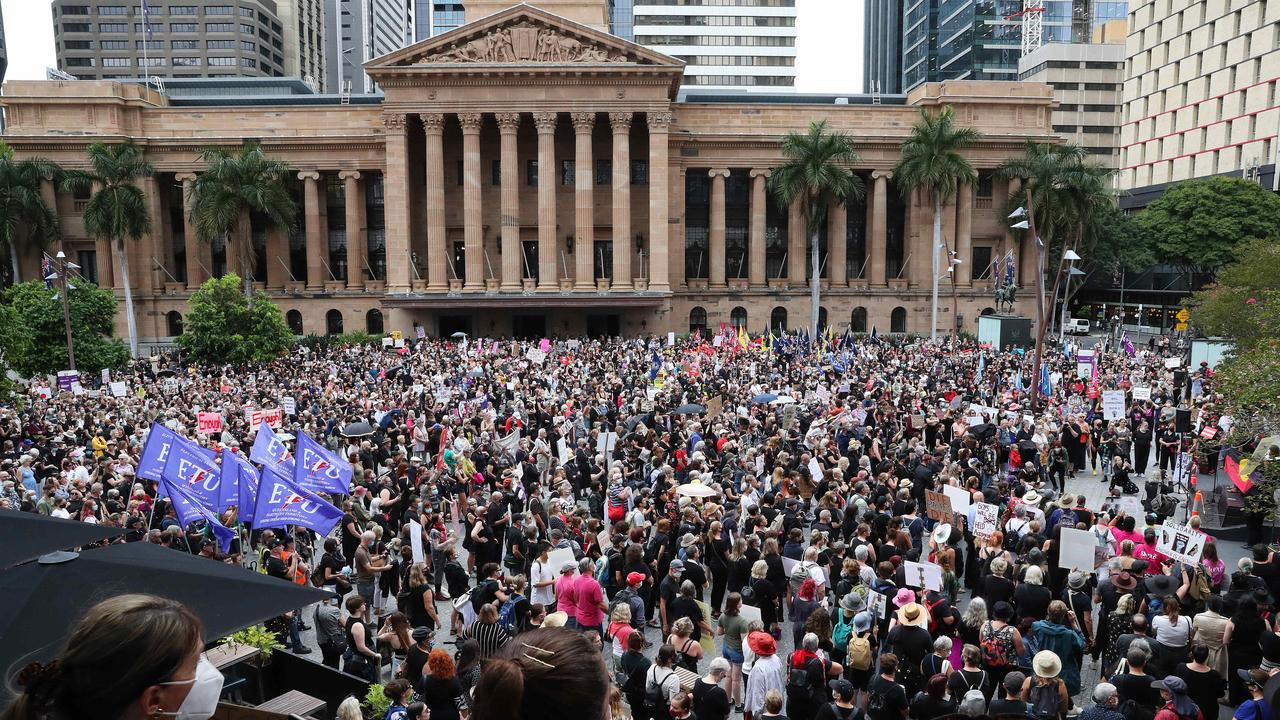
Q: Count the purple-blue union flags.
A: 8